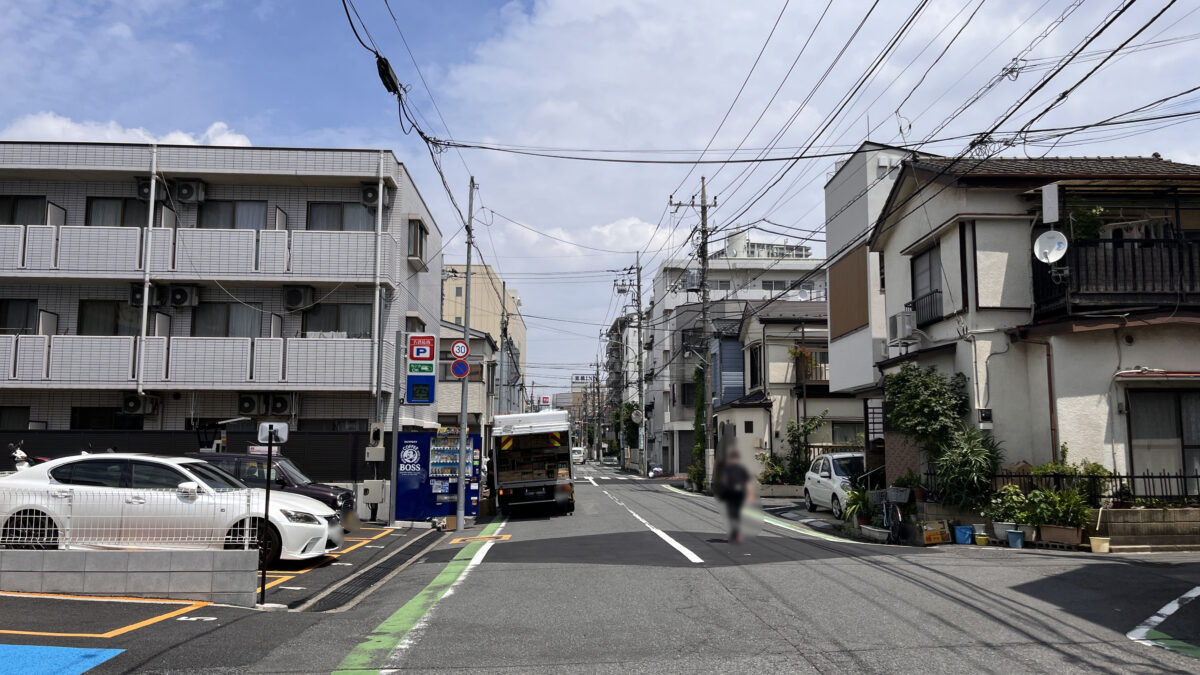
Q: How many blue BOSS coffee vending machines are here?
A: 1